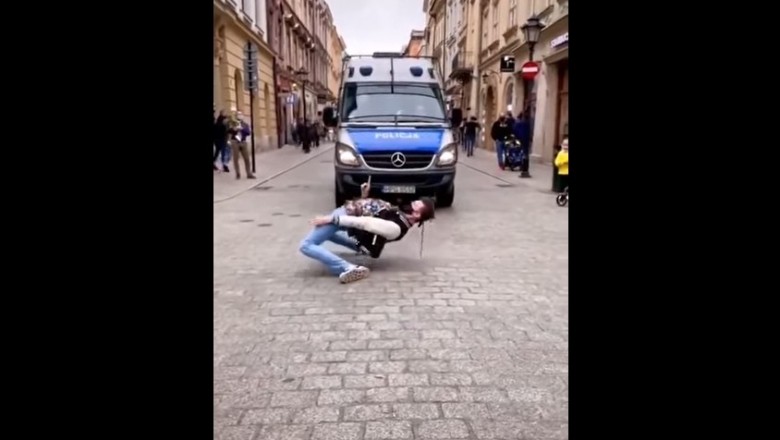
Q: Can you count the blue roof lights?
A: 2